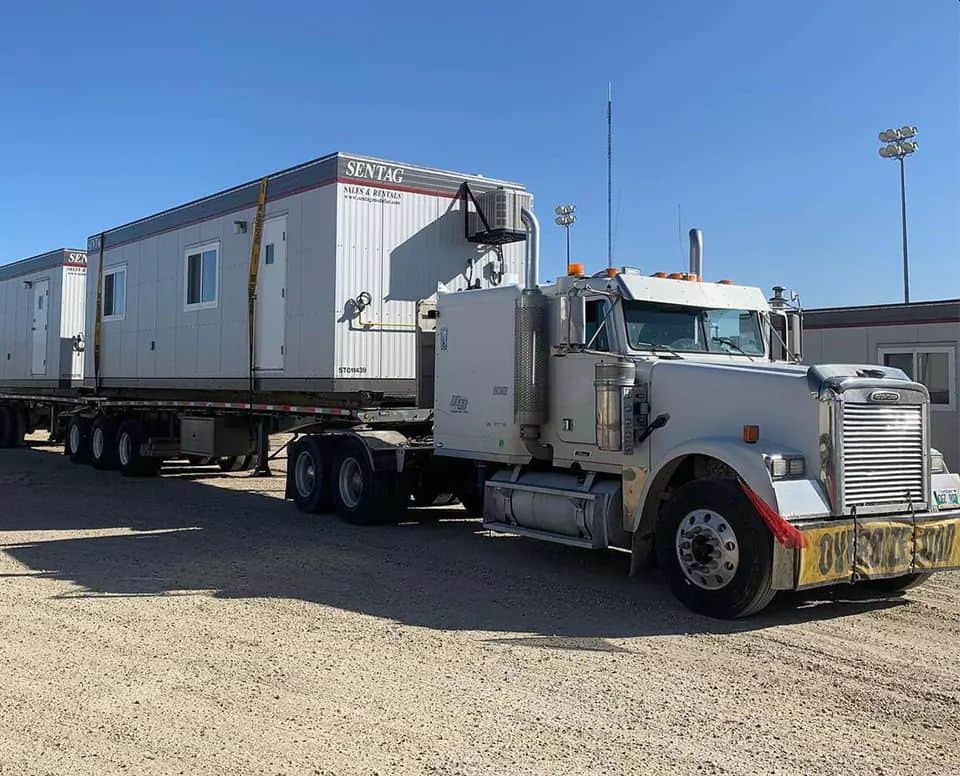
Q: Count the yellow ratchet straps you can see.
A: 2